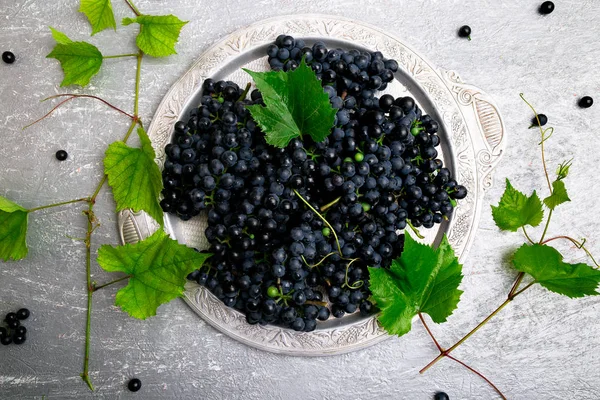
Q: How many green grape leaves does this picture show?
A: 11